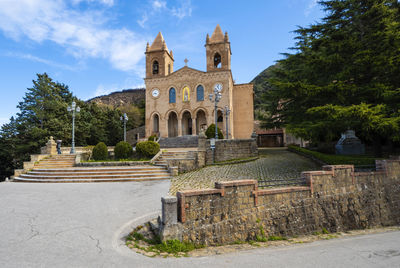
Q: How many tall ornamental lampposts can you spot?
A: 4